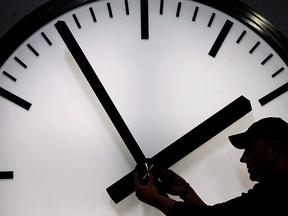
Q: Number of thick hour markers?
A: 5